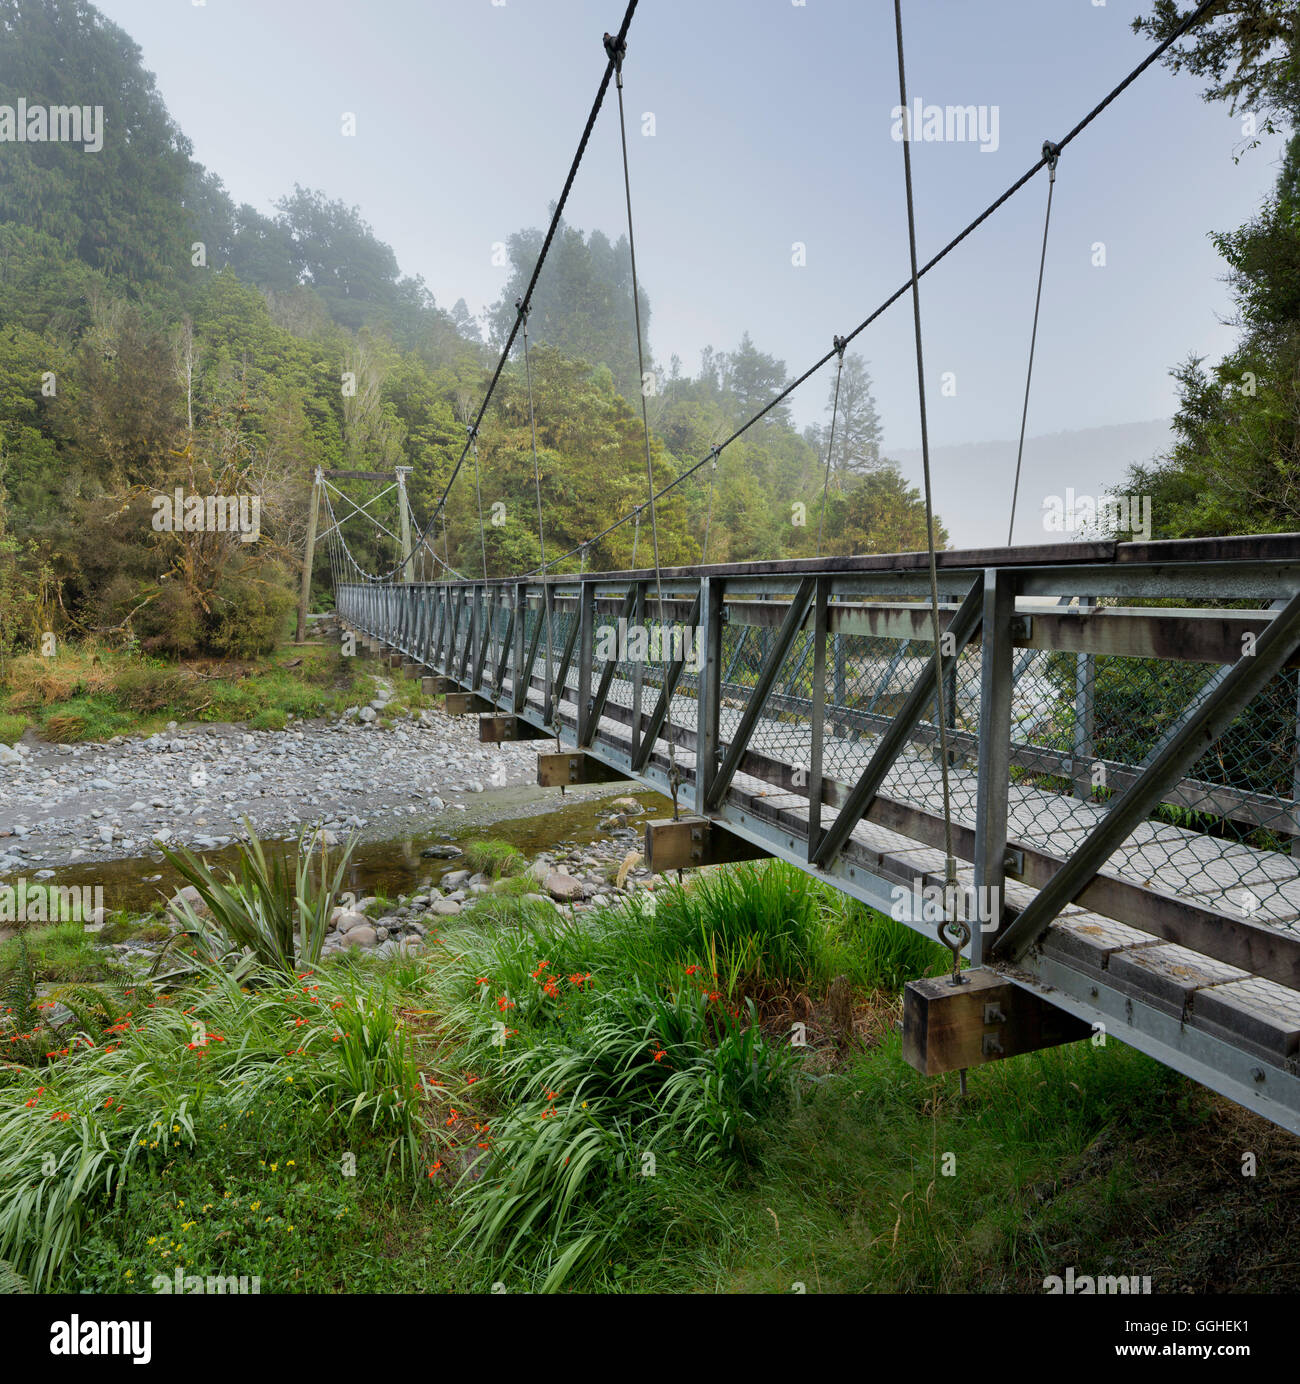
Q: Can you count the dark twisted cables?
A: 2